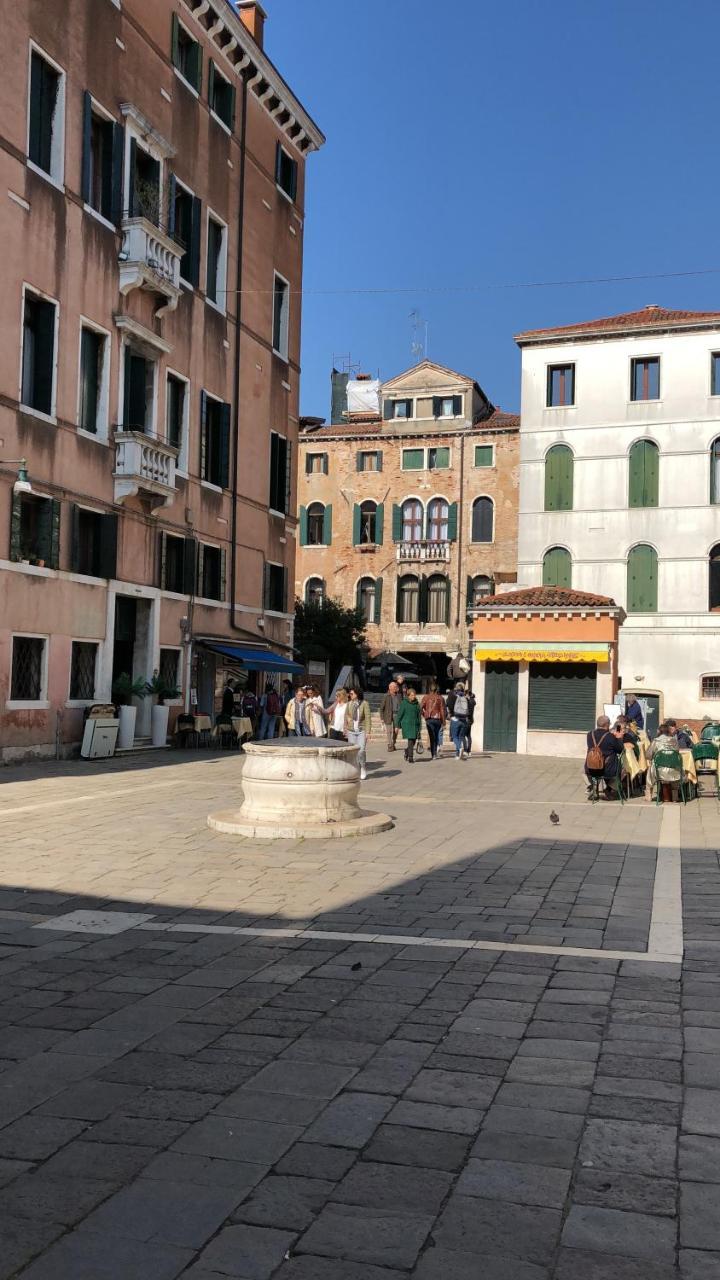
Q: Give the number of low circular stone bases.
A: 1